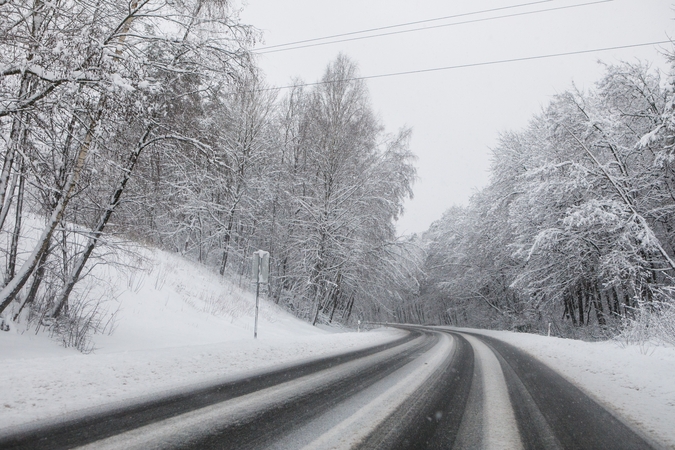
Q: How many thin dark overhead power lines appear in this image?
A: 3